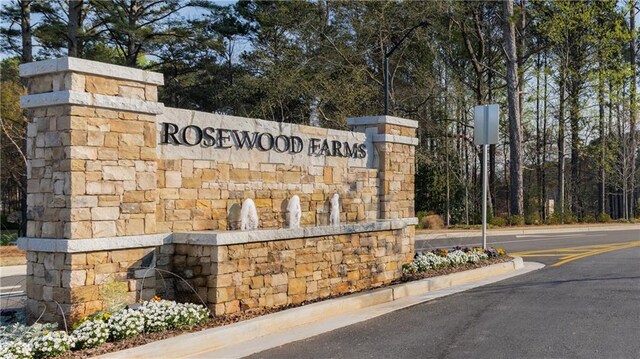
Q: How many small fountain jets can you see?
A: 3